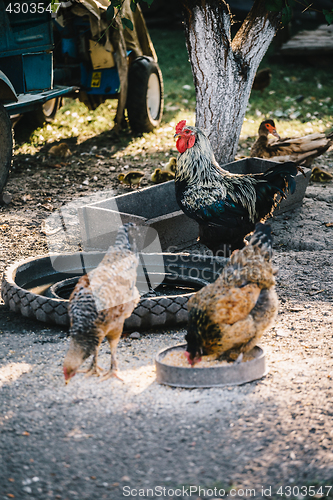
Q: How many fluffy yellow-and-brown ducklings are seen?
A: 5